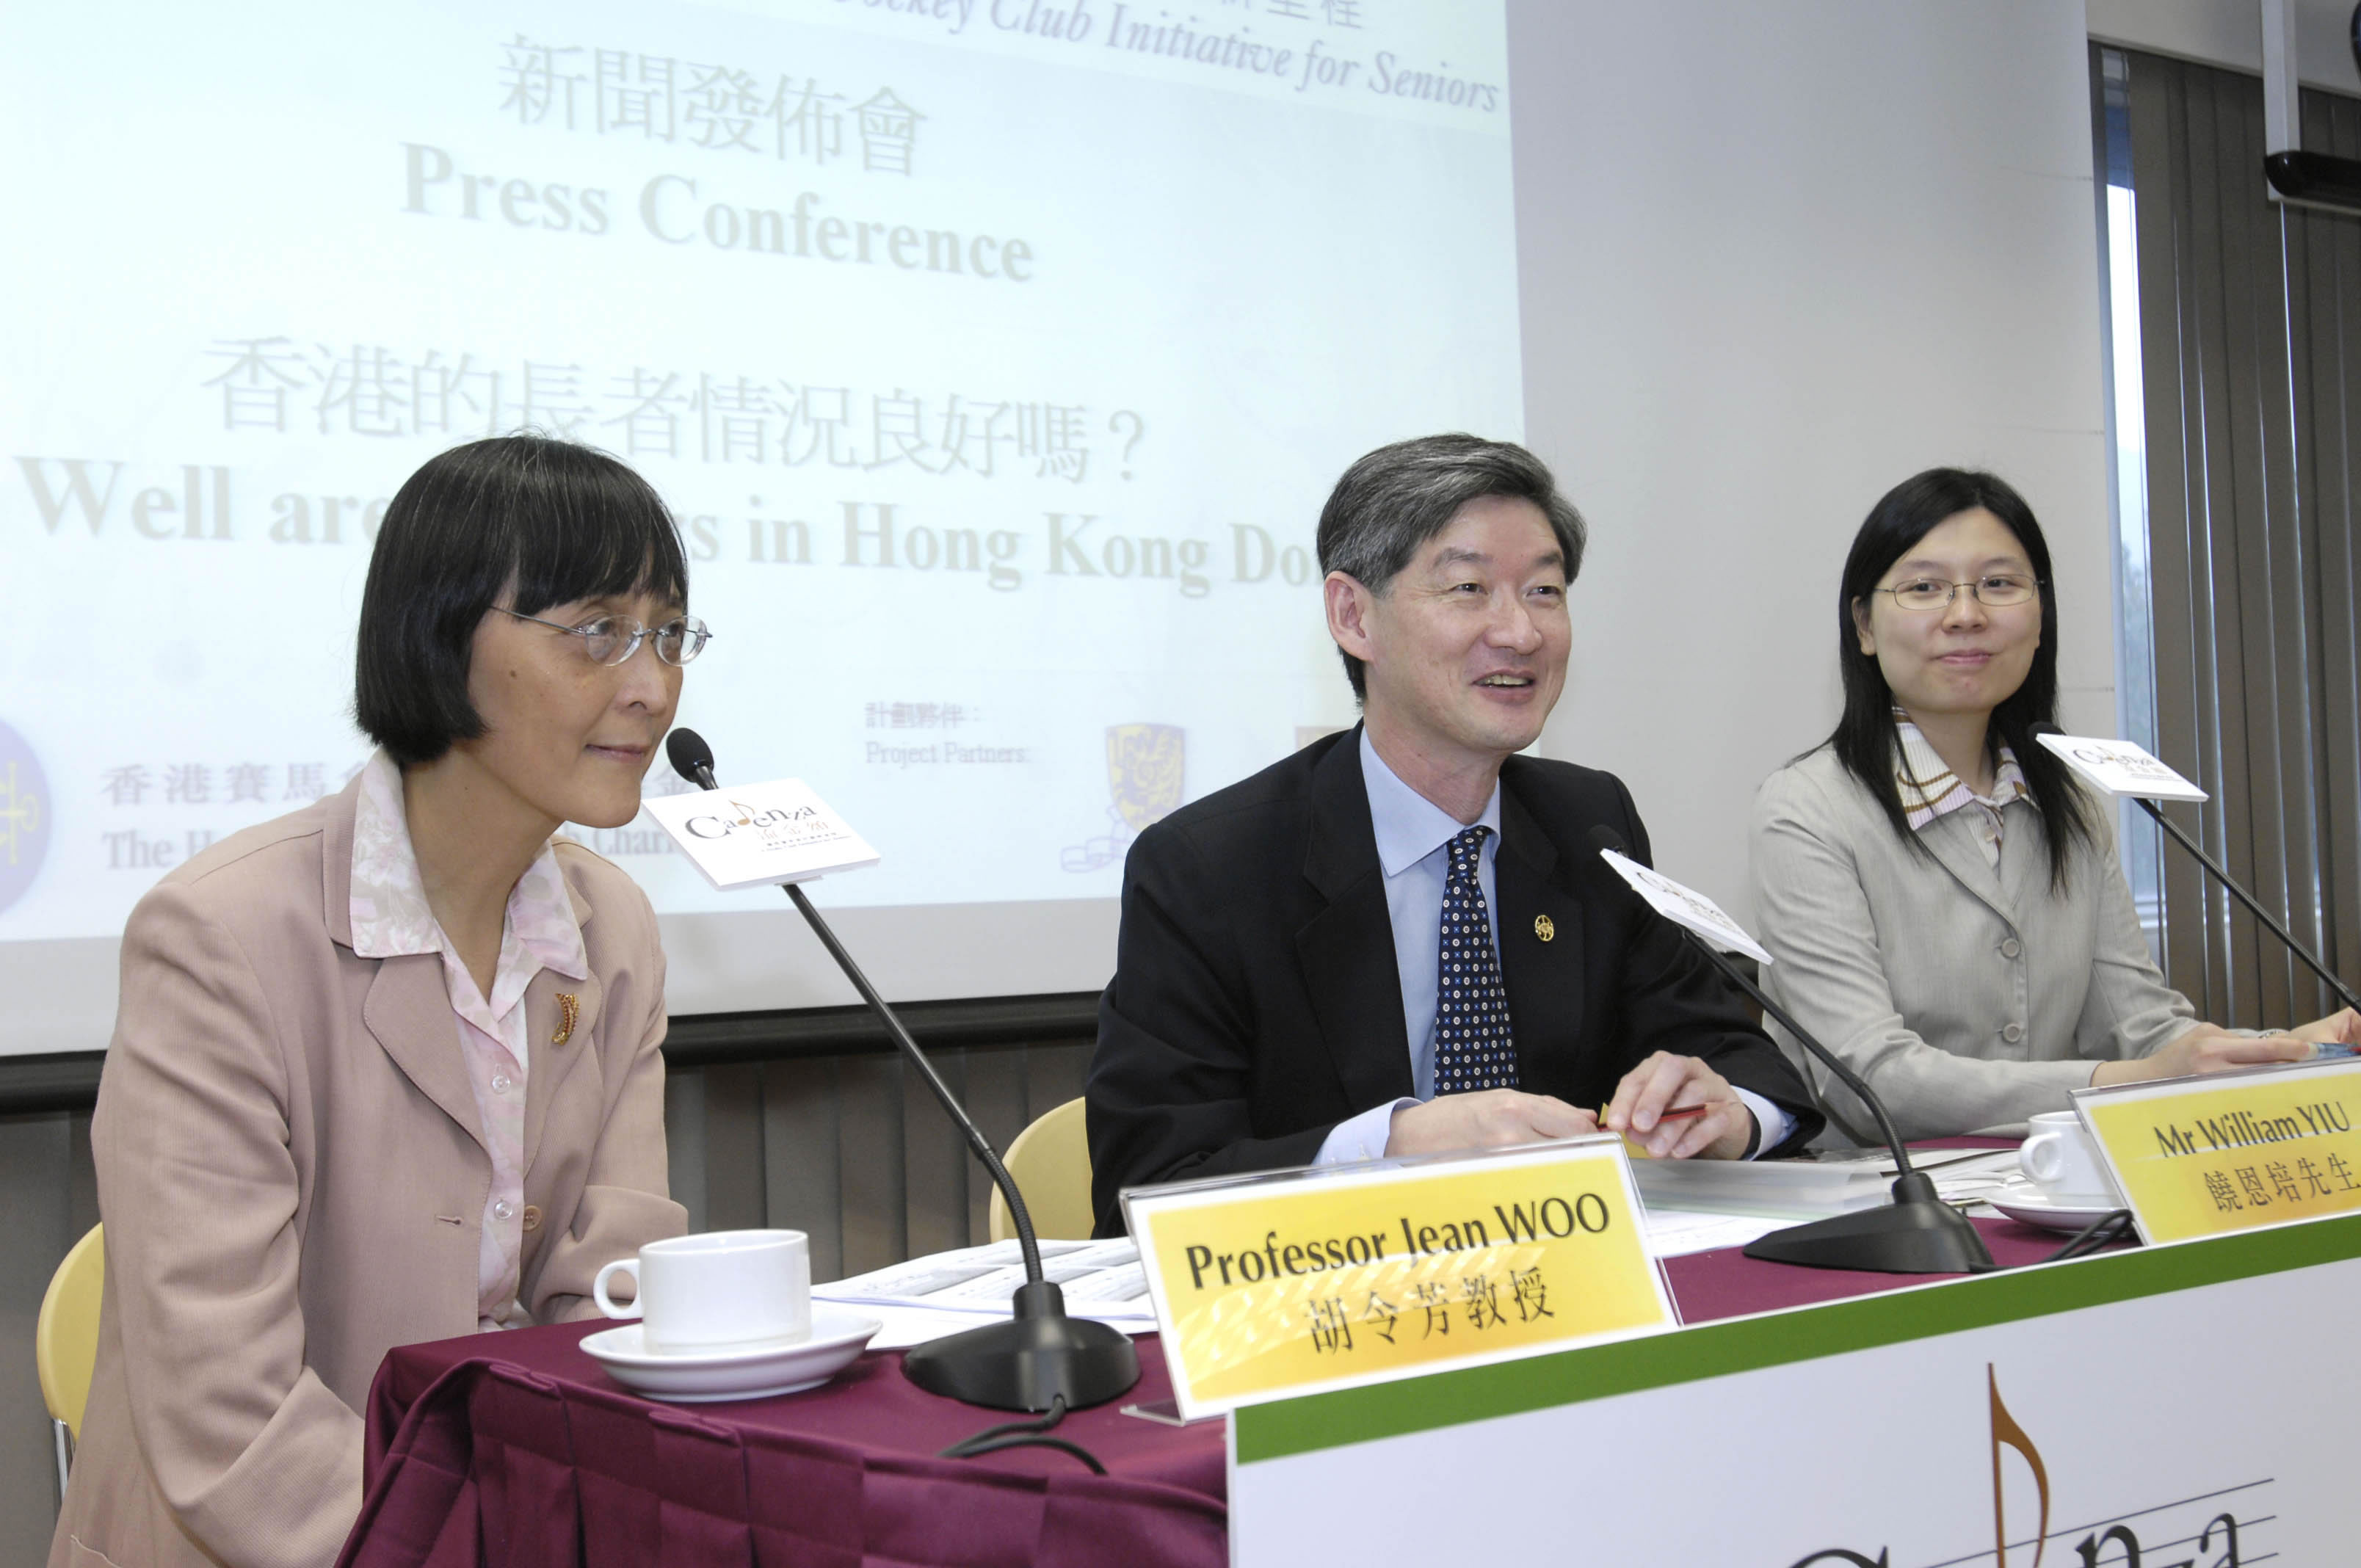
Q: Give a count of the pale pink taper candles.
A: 0